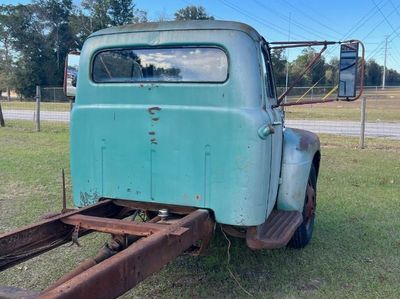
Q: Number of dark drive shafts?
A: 1